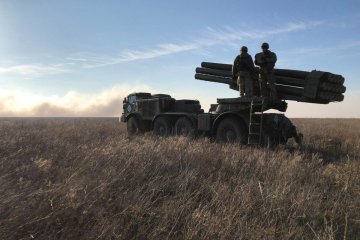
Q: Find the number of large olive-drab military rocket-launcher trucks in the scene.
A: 1